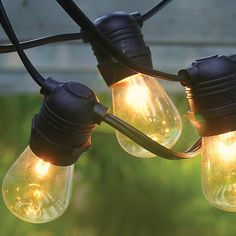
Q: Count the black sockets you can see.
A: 3